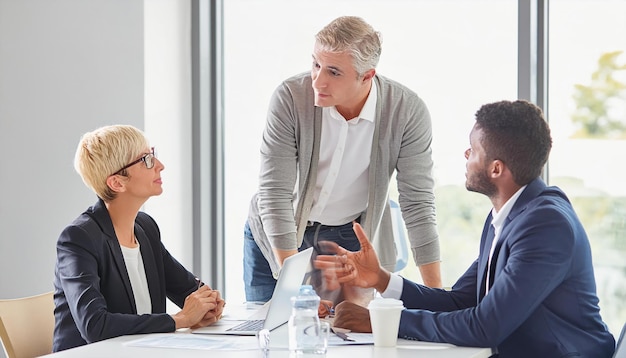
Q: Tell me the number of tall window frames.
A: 2